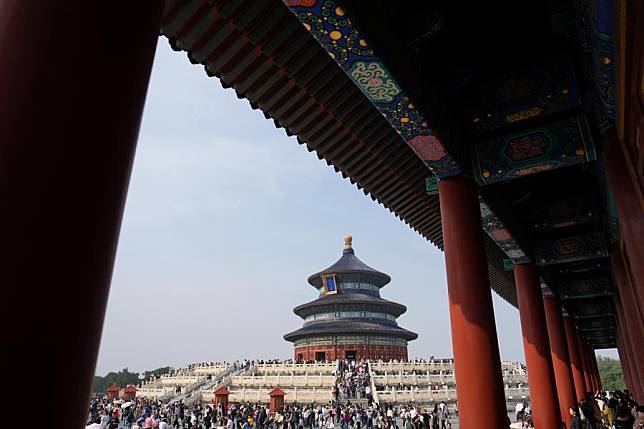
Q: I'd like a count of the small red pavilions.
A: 4